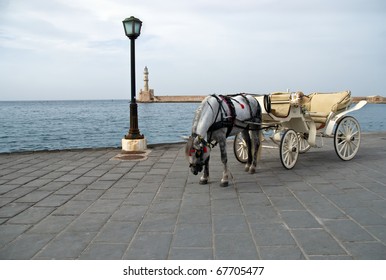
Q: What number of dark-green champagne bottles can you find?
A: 0